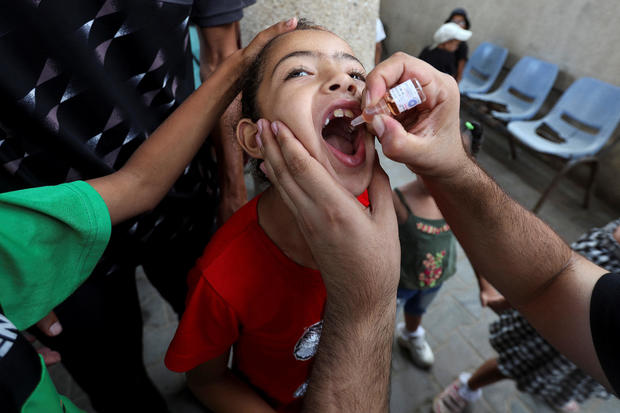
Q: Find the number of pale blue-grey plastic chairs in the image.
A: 3